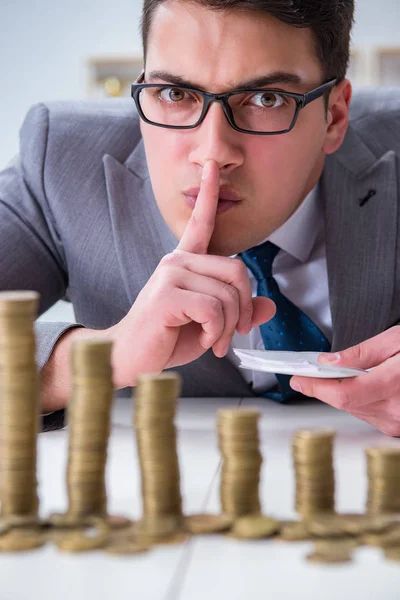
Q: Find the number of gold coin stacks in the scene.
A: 6